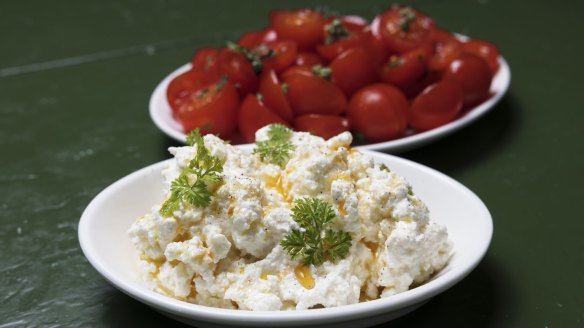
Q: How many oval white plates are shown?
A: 2